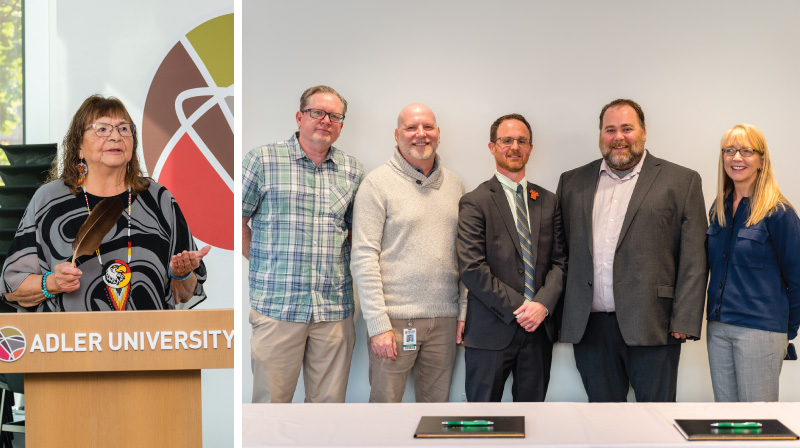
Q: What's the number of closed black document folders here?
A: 2